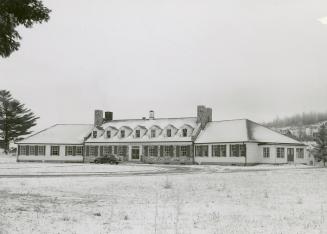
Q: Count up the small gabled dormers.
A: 7